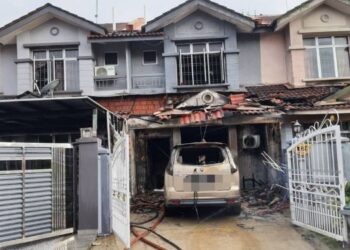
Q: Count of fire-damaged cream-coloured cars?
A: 1